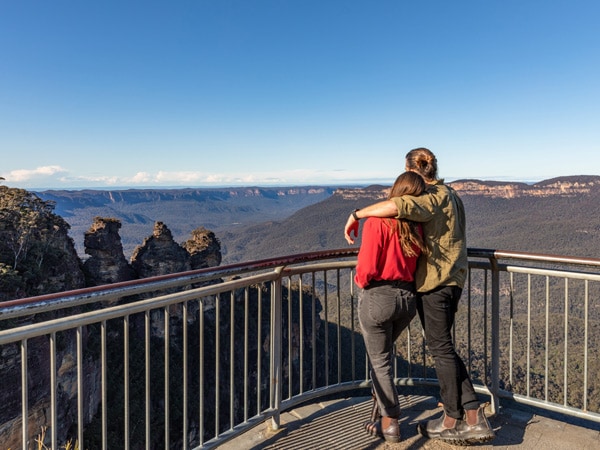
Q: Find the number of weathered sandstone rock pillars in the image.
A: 3